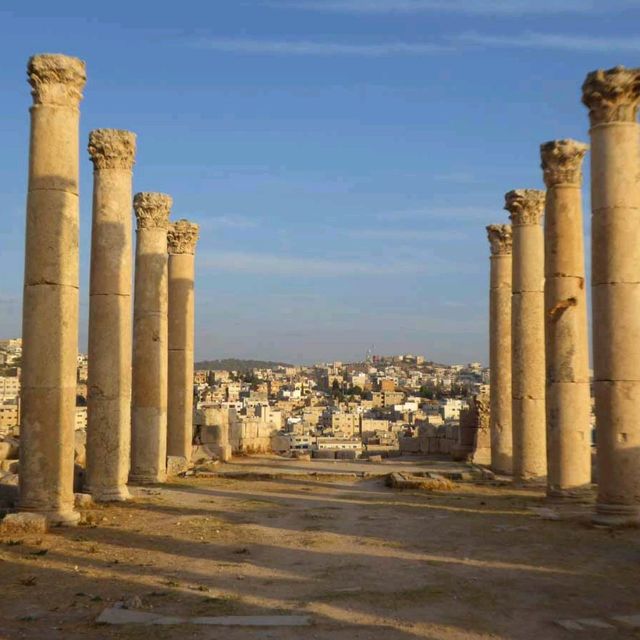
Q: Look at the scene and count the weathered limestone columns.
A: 8